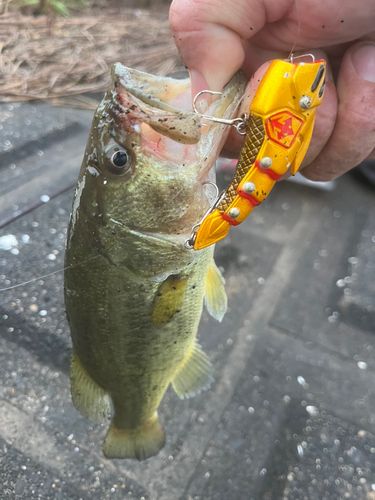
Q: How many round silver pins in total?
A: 4